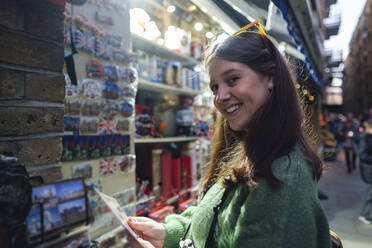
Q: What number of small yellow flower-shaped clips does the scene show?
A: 3